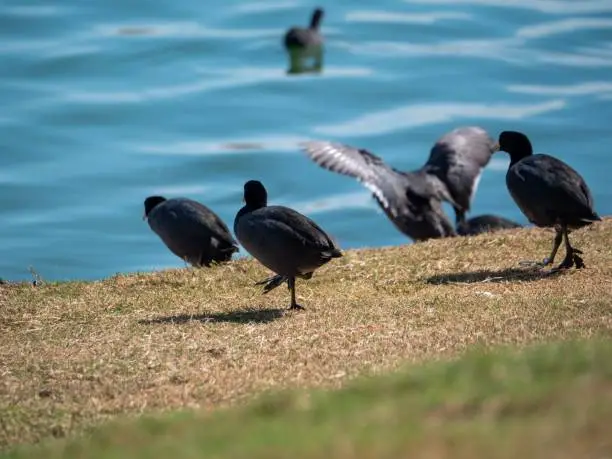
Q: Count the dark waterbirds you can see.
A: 6